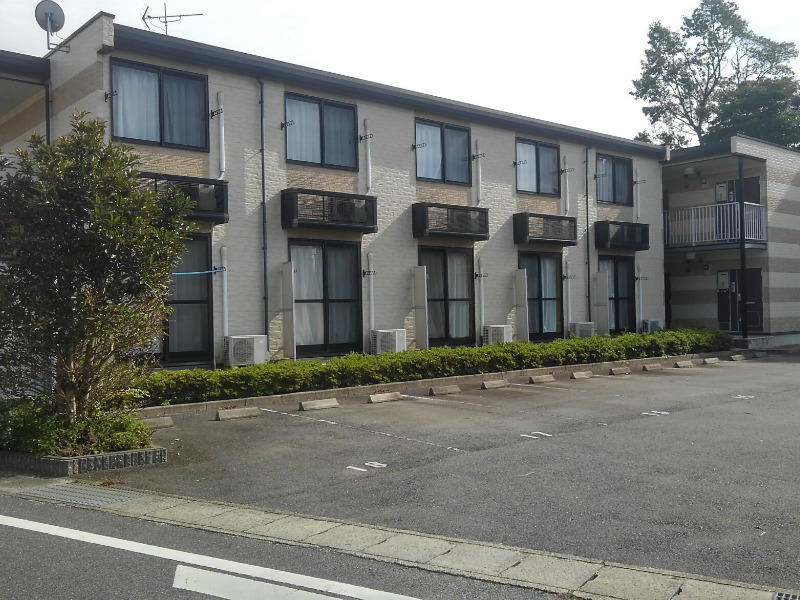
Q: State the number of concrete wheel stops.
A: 14